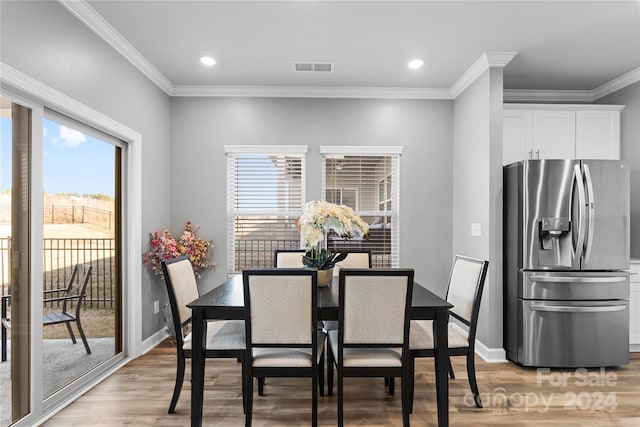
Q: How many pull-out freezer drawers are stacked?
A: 2